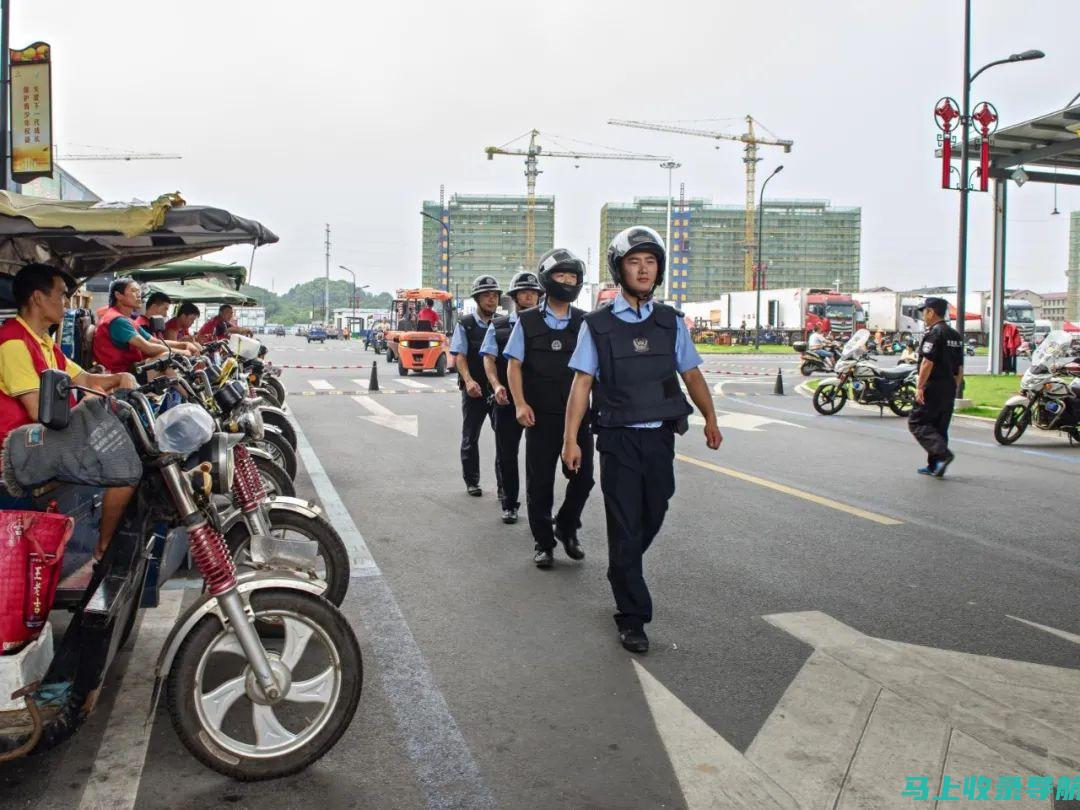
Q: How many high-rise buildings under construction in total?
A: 2